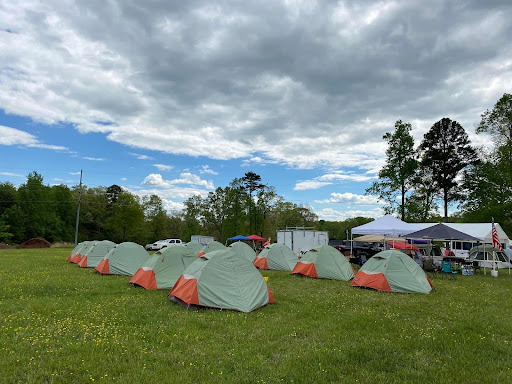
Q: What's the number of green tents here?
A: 12